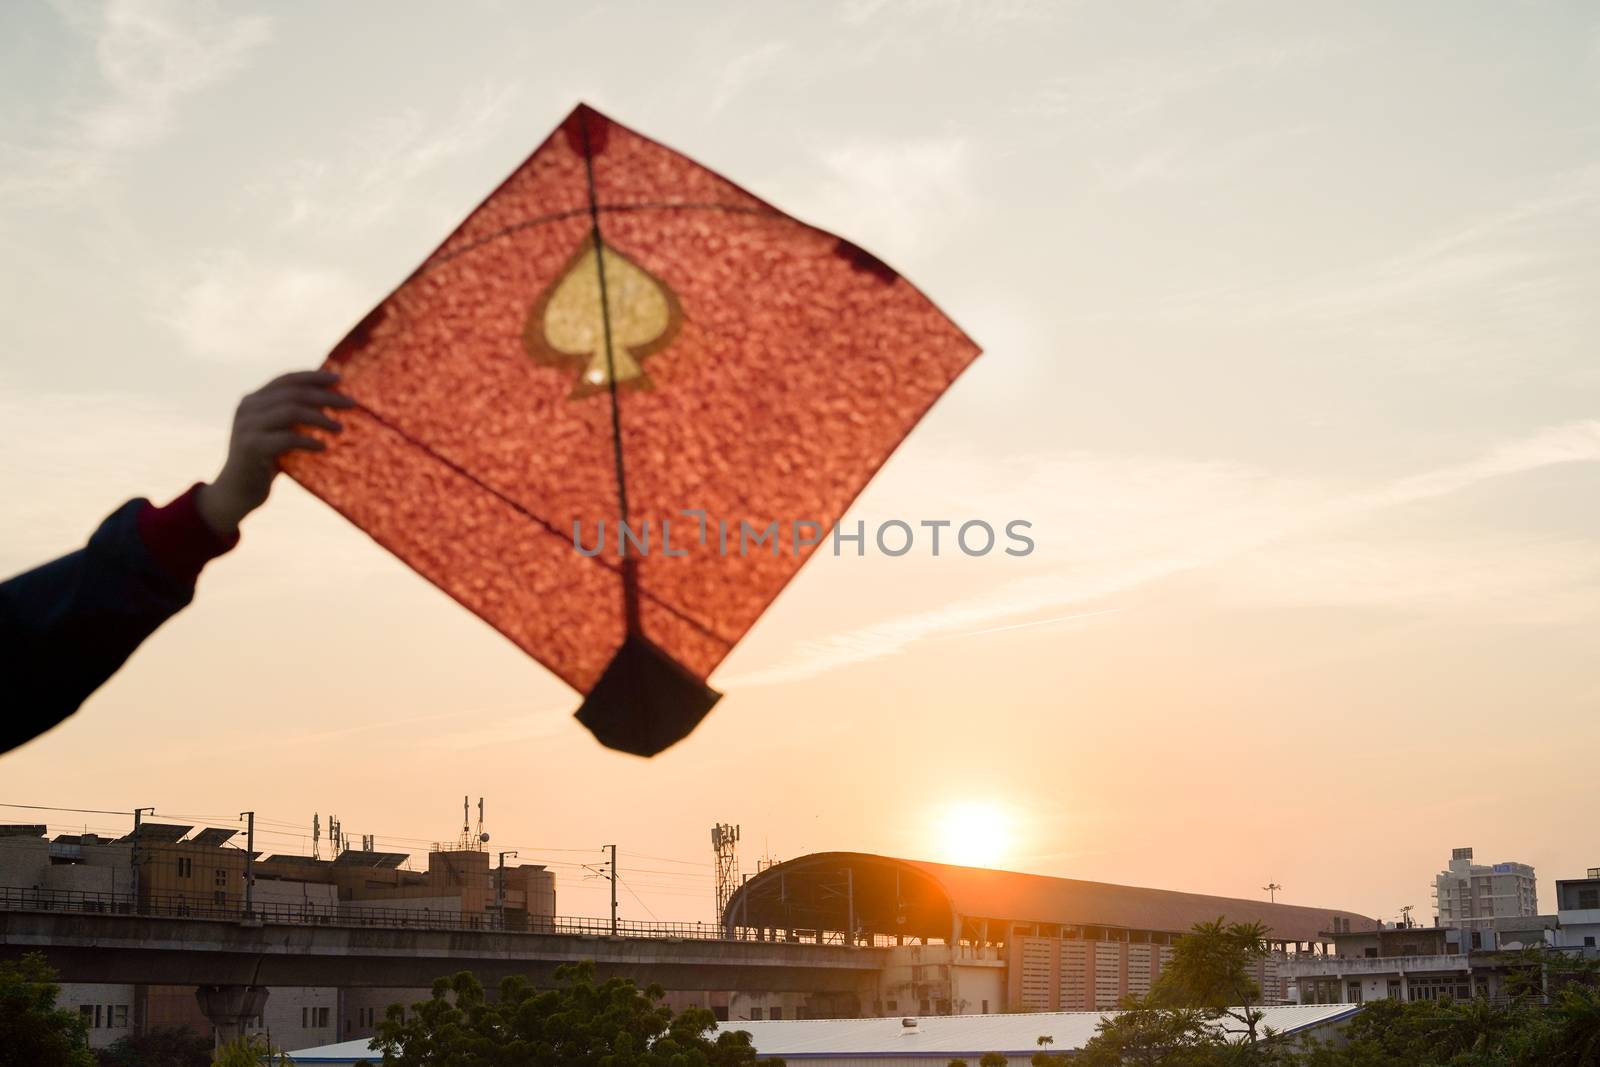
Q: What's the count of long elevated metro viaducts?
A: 1